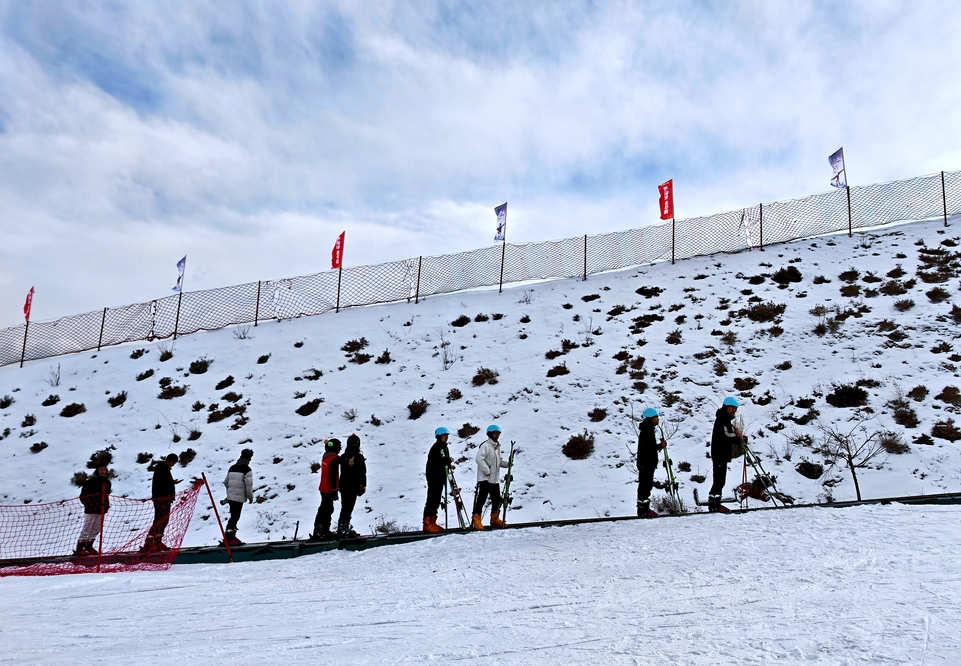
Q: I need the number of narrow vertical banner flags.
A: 6